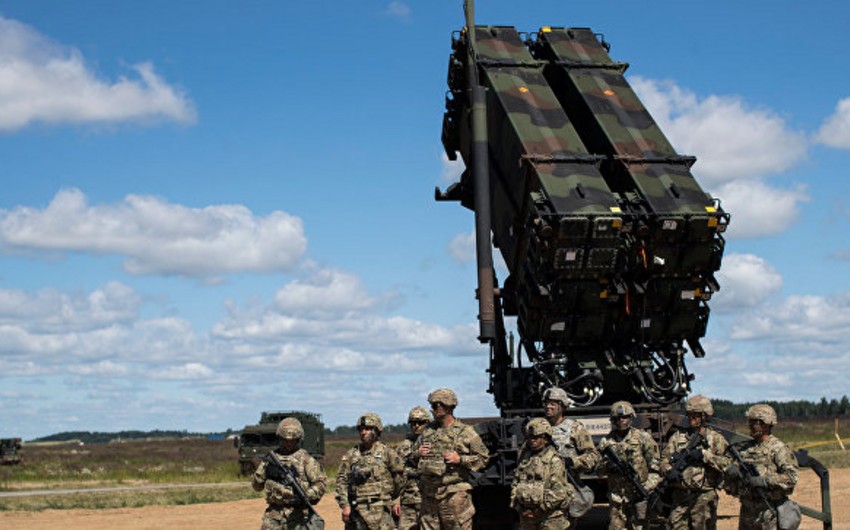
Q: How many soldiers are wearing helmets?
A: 9